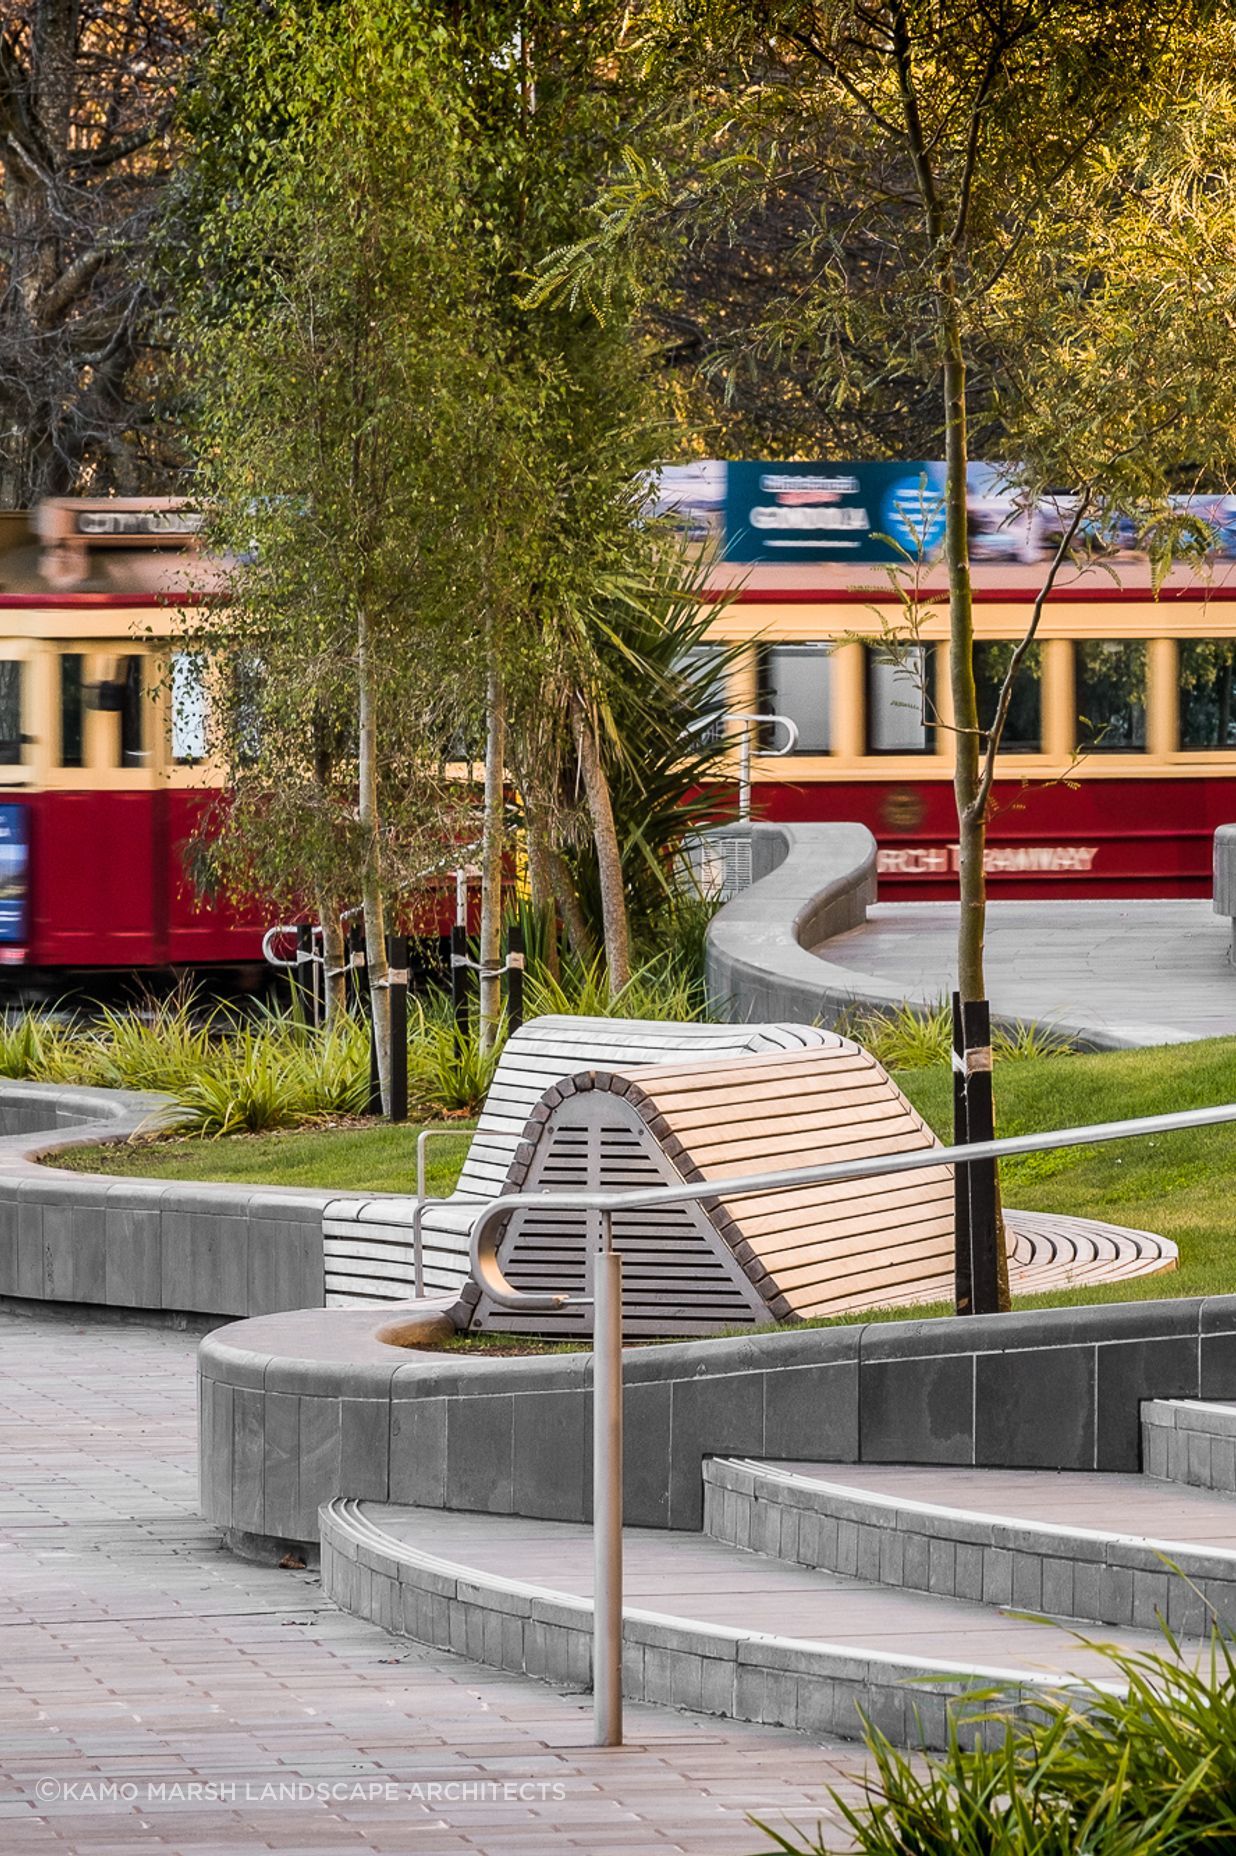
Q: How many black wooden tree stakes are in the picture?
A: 8